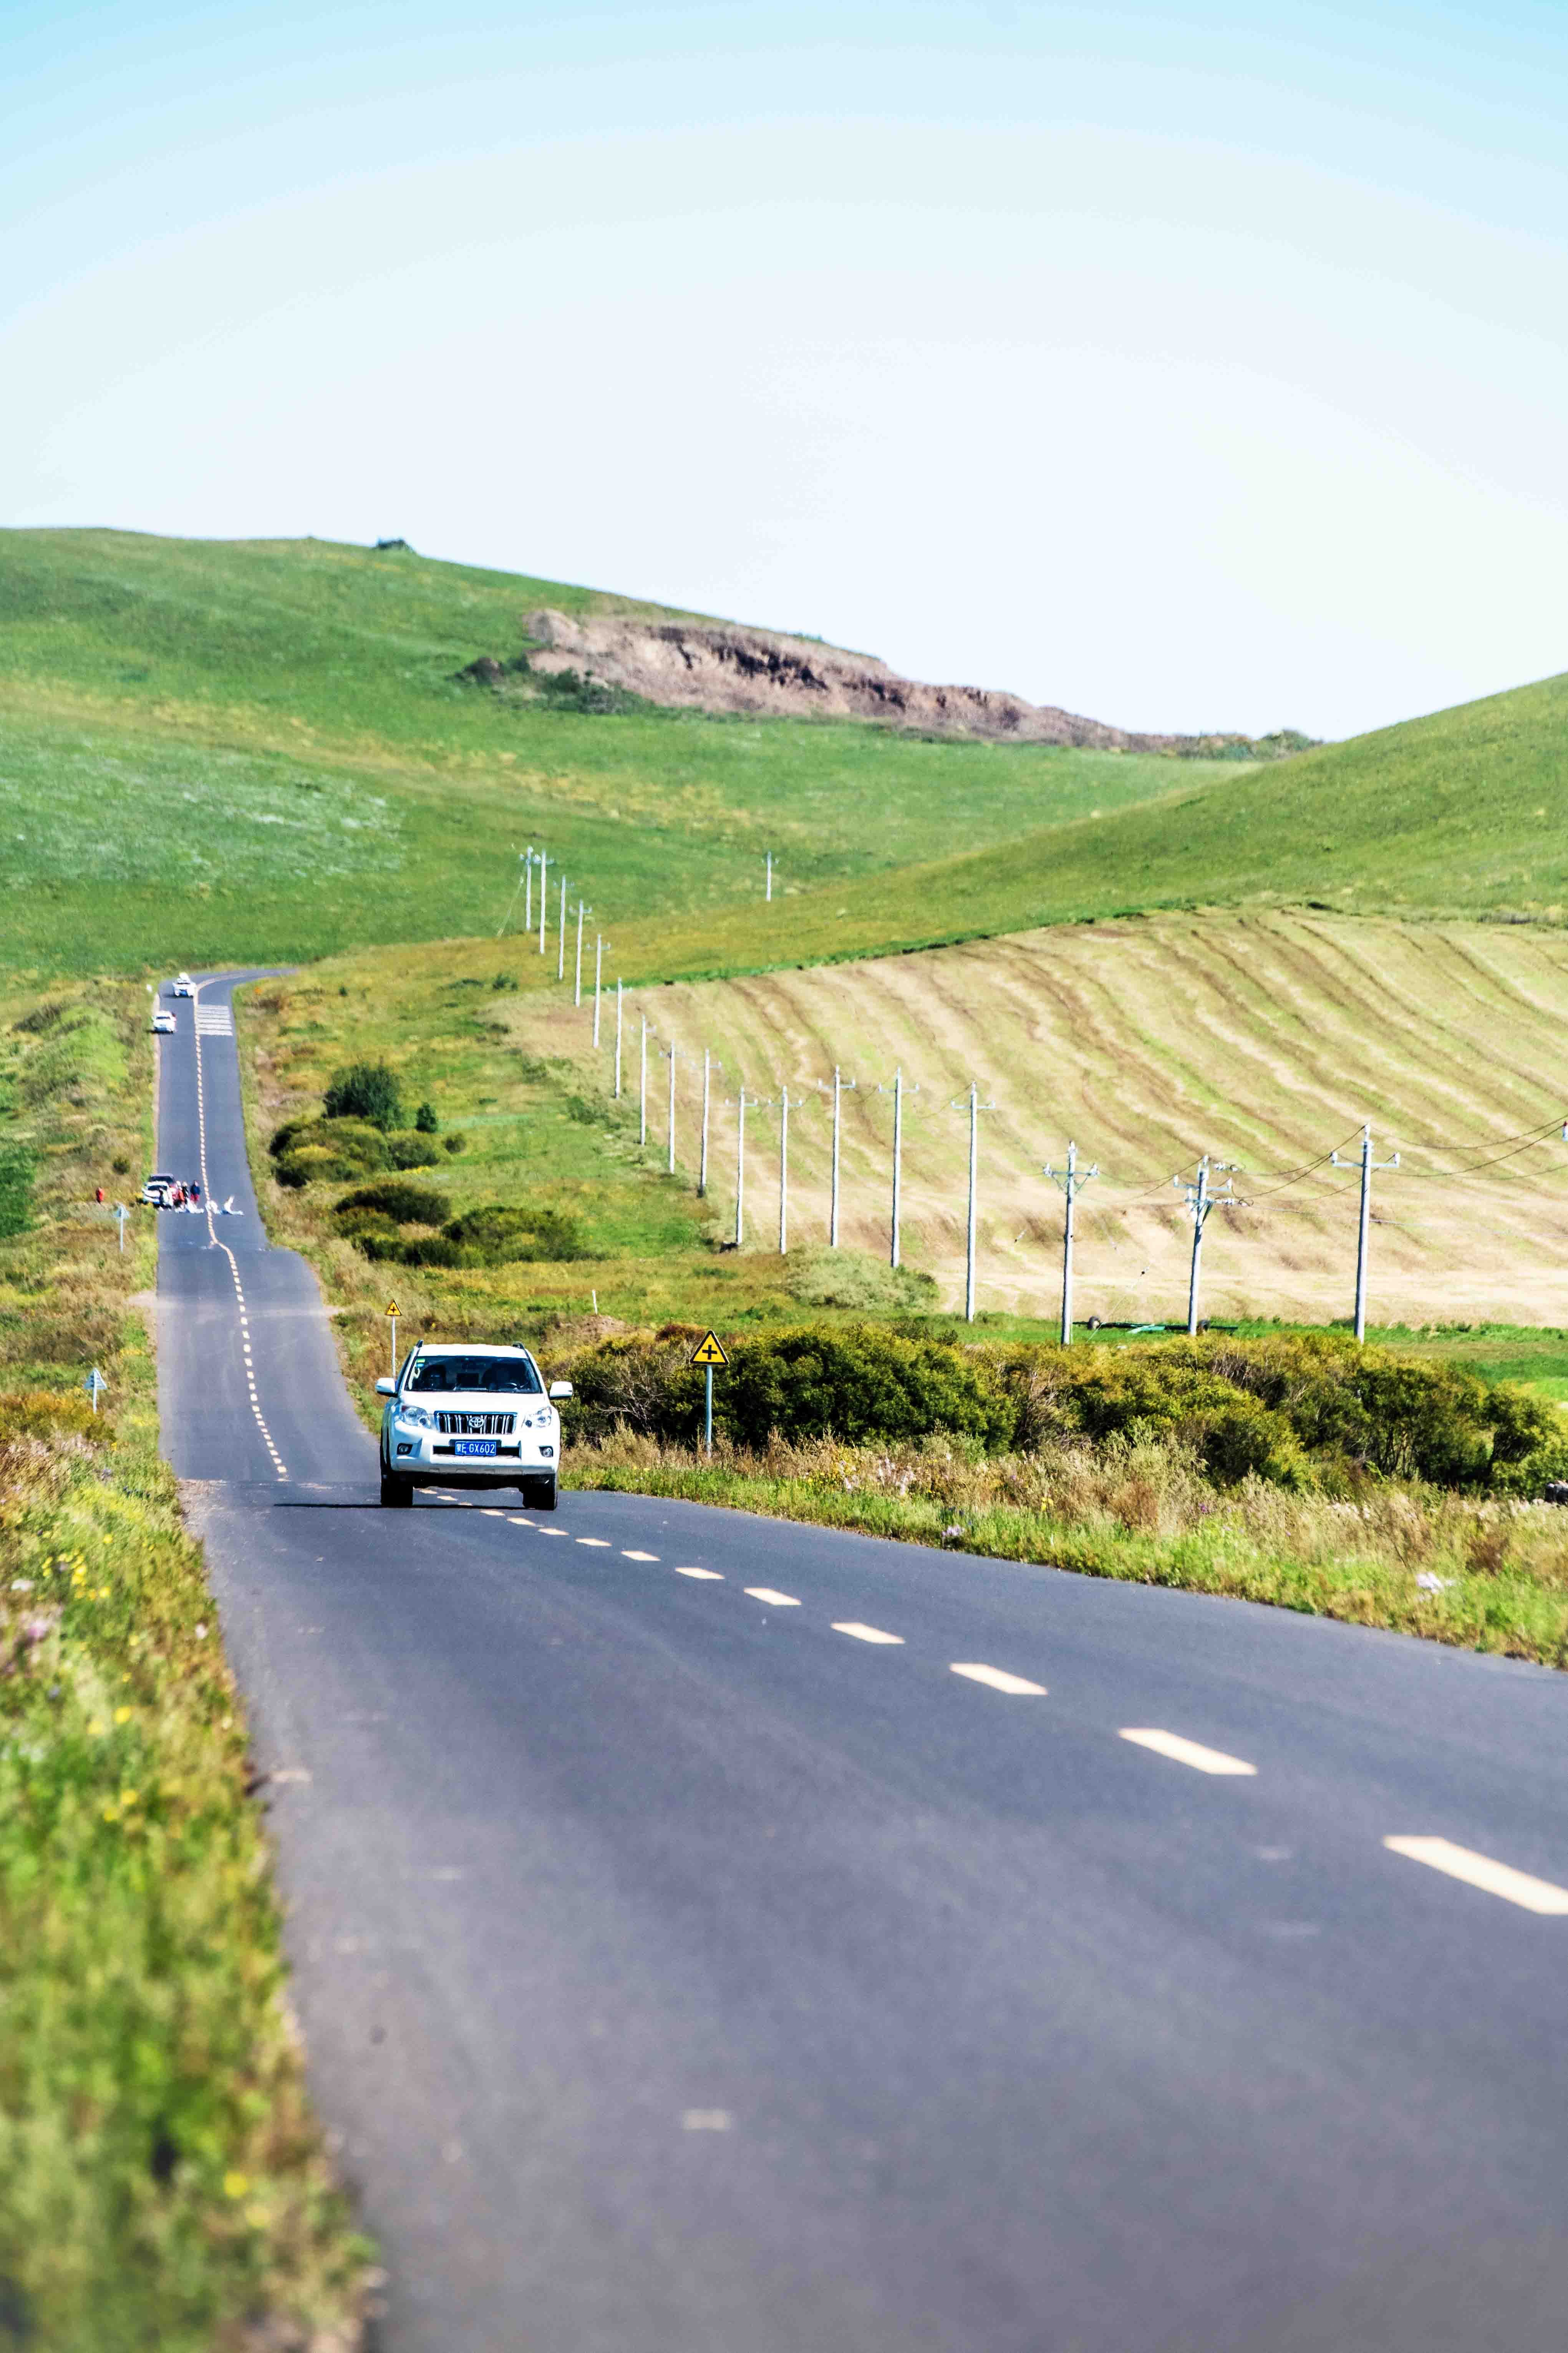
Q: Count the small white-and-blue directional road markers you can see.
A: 2